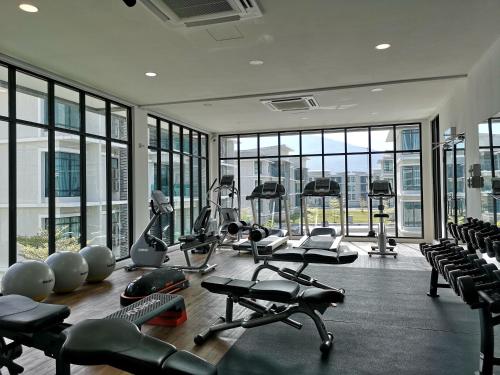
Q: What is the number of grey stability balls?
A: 3